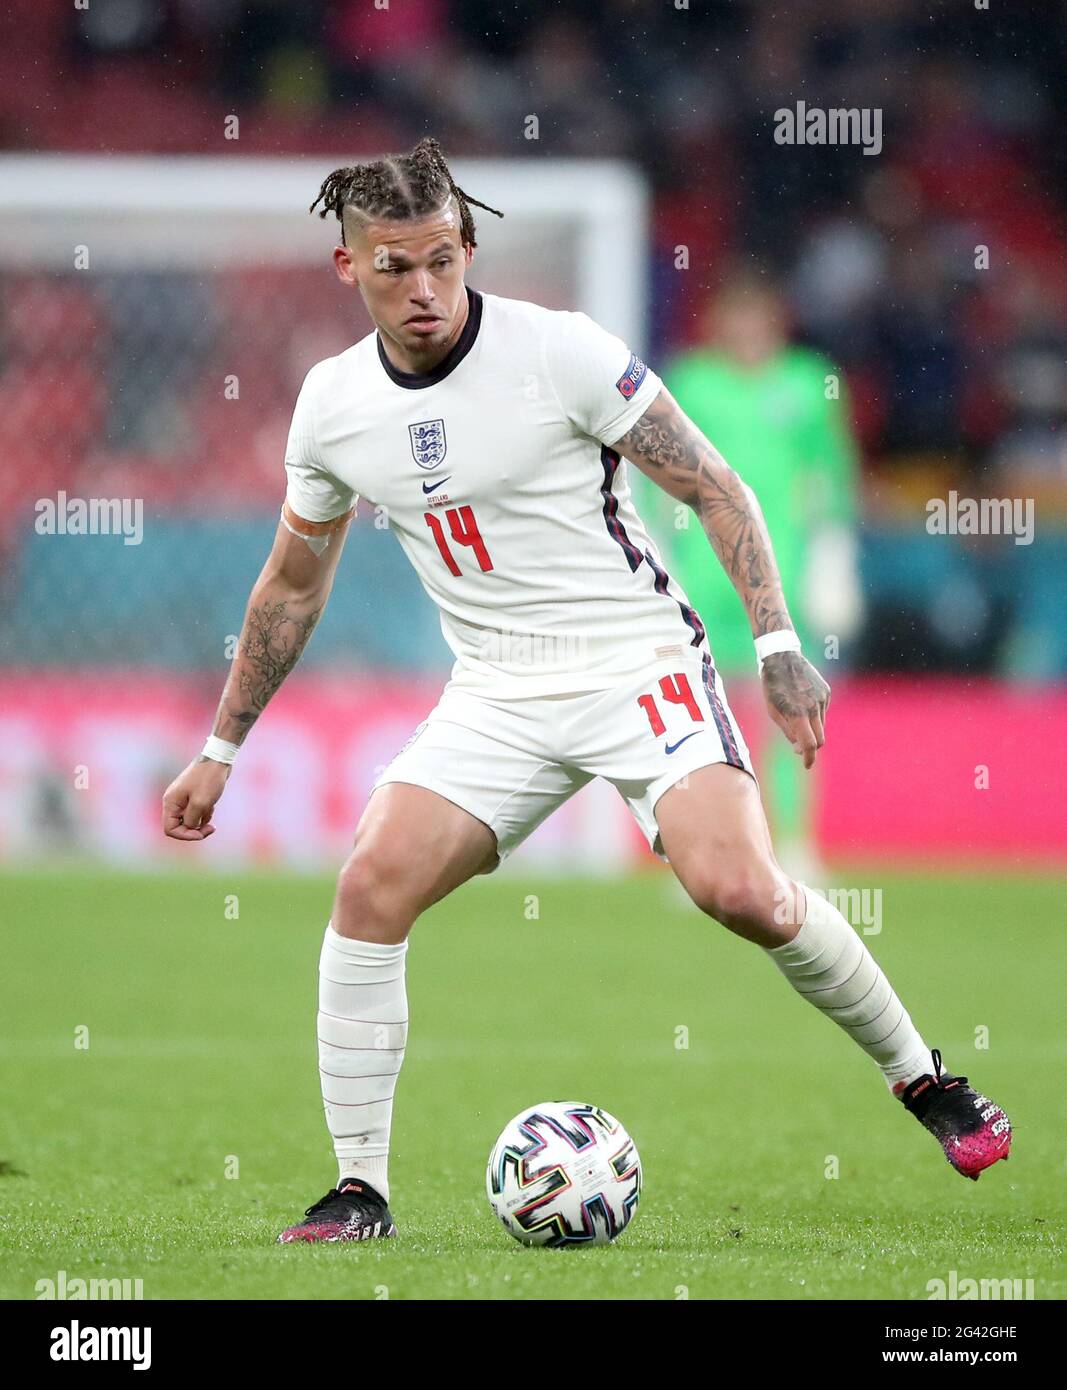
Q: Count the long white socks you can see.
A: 2